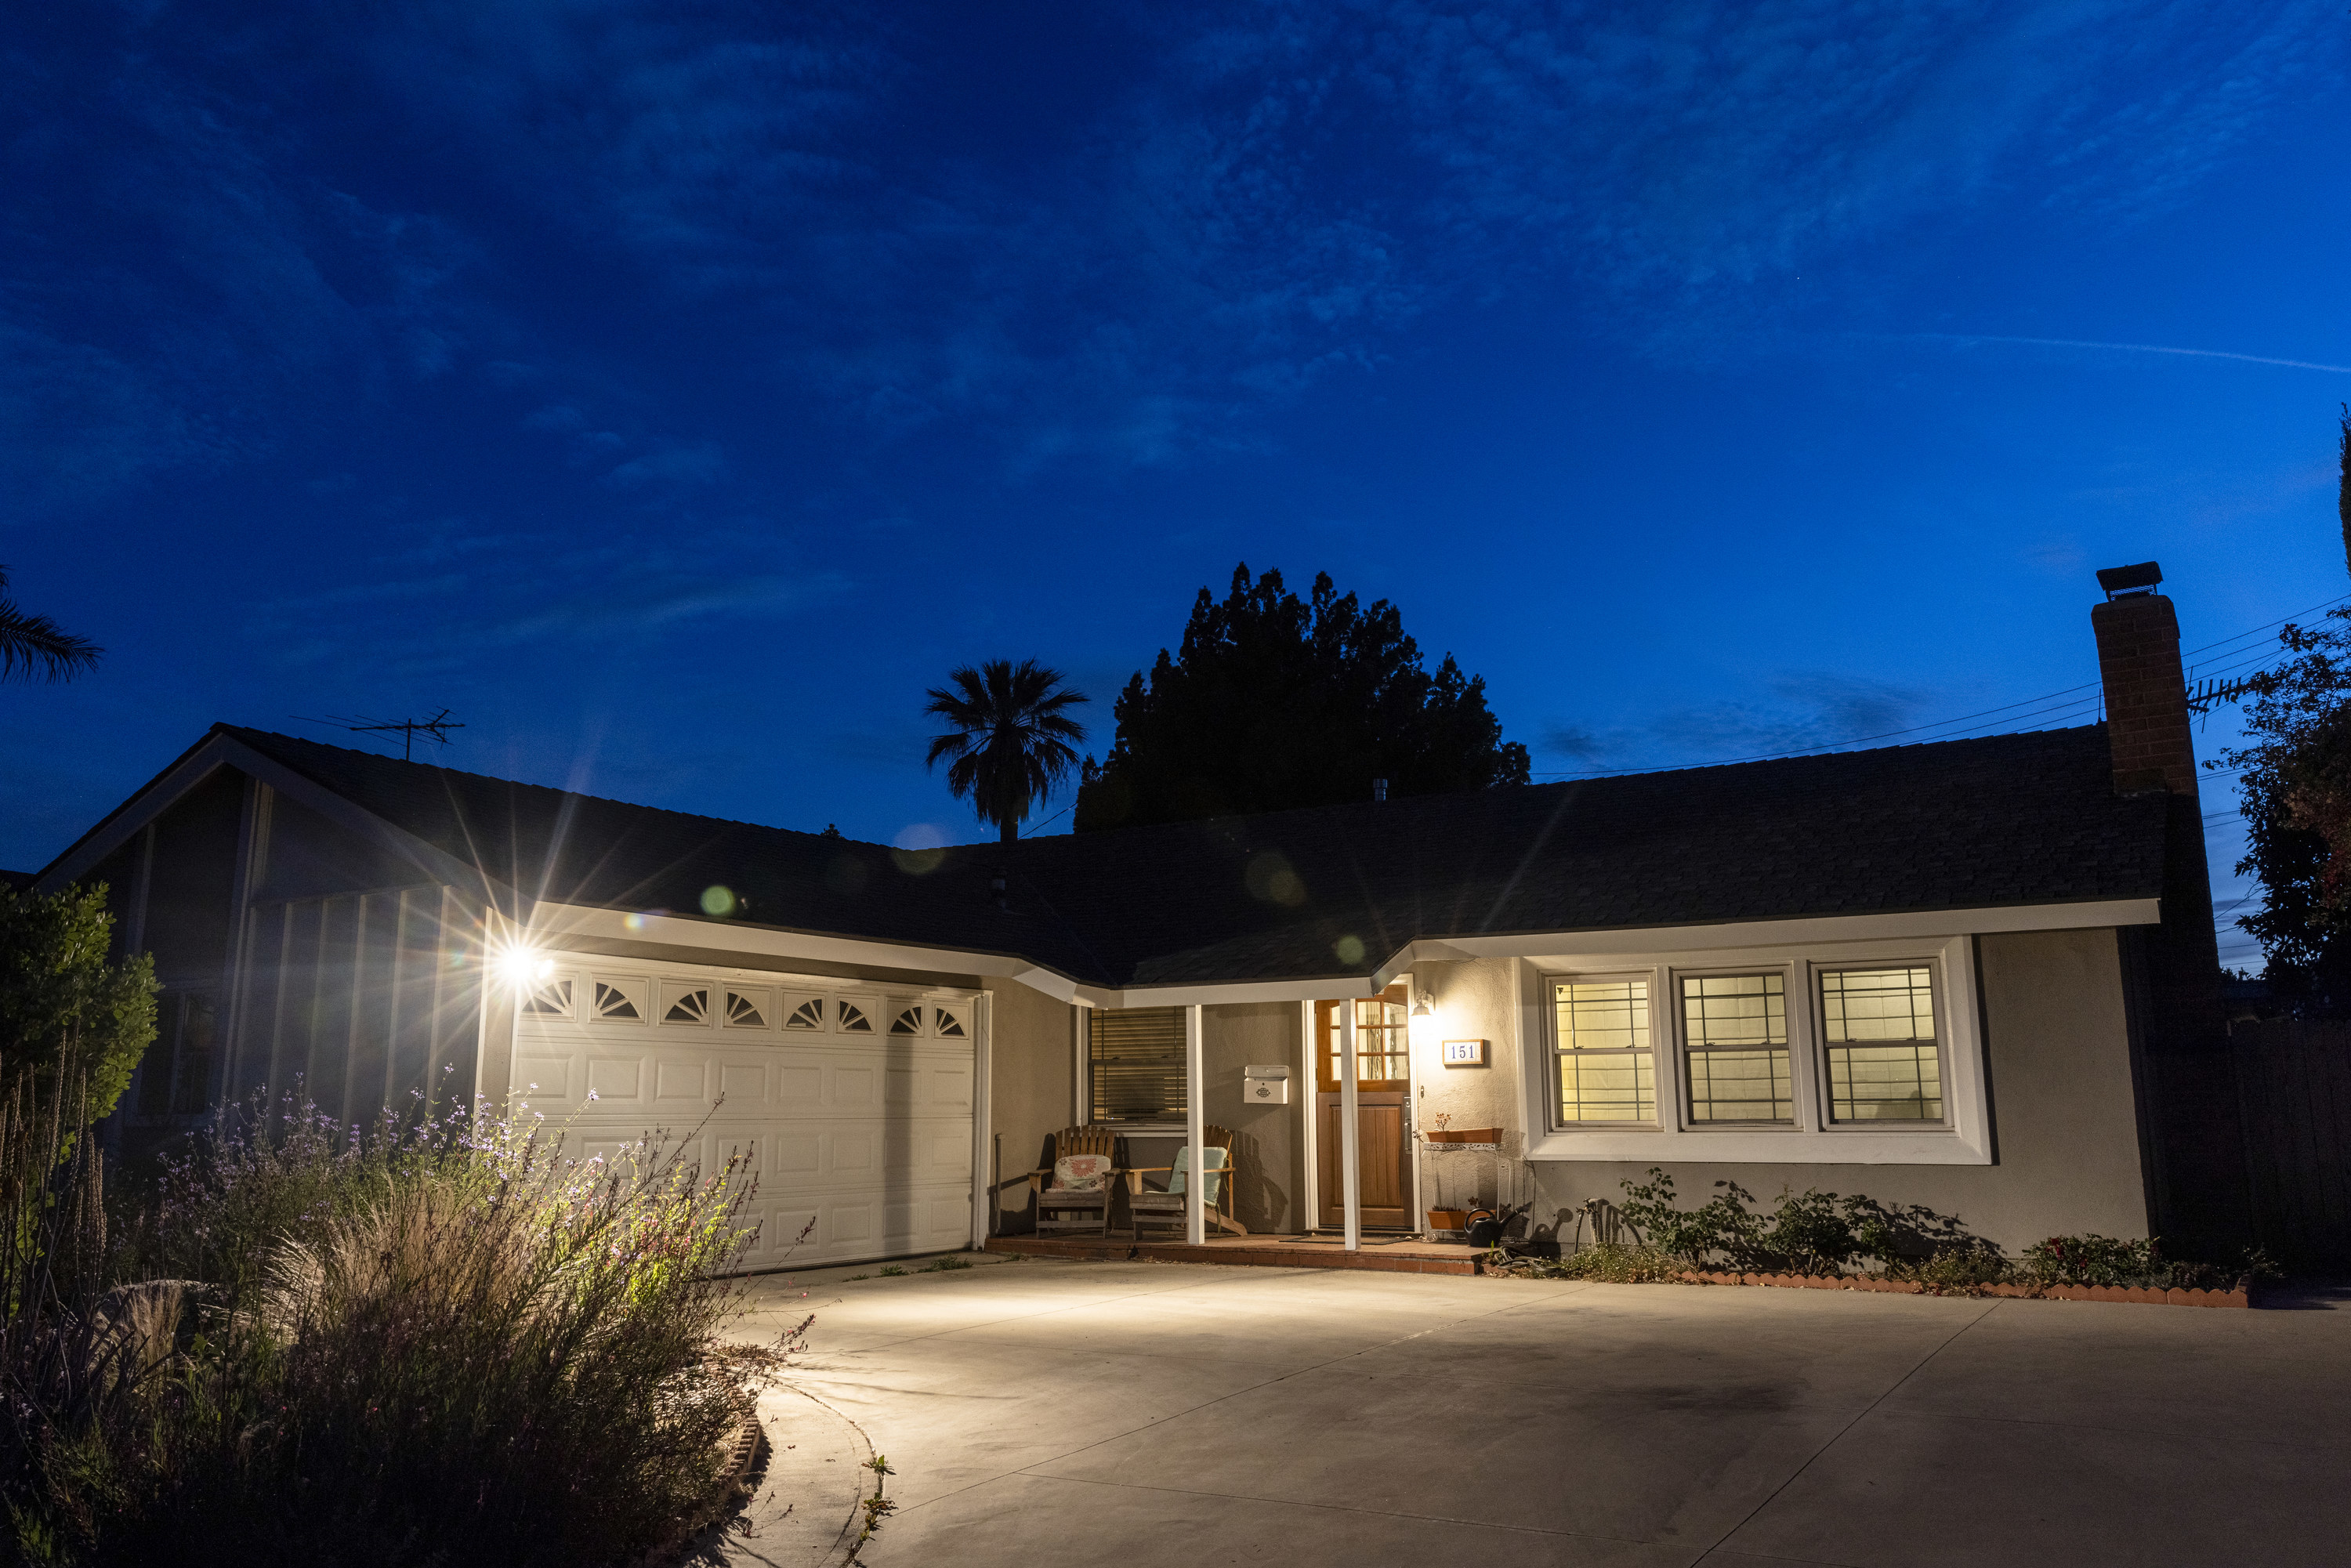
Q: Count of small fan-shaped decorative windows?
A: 8